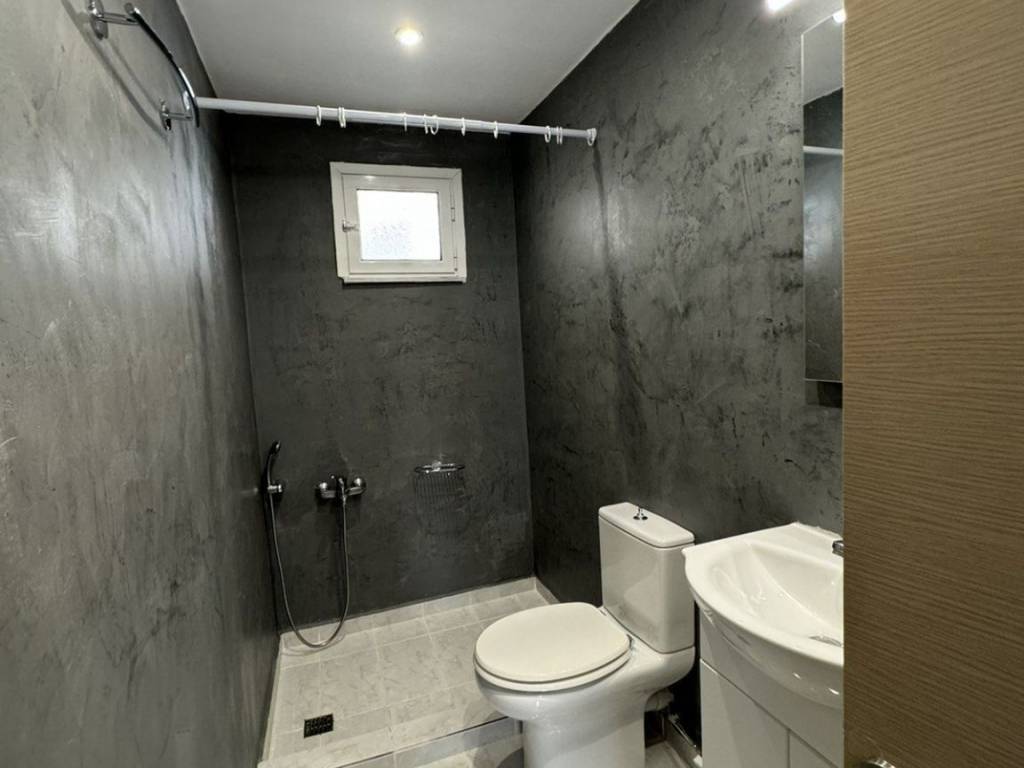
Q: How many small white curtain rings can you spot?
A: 12